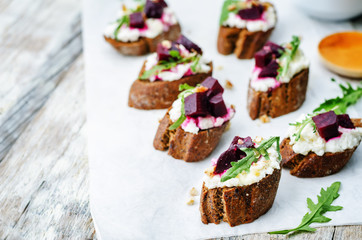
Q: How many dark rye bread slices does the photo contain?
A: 7